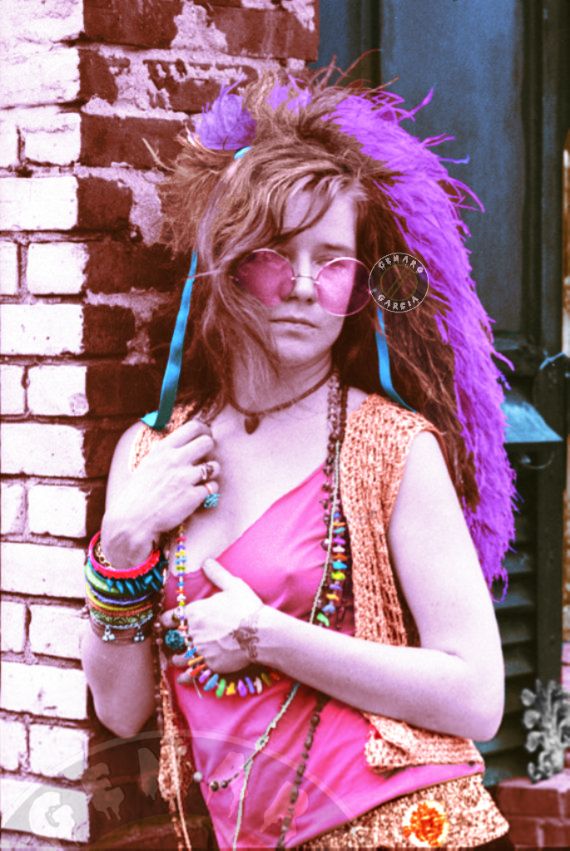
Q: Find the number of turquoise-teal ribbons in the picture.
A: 2